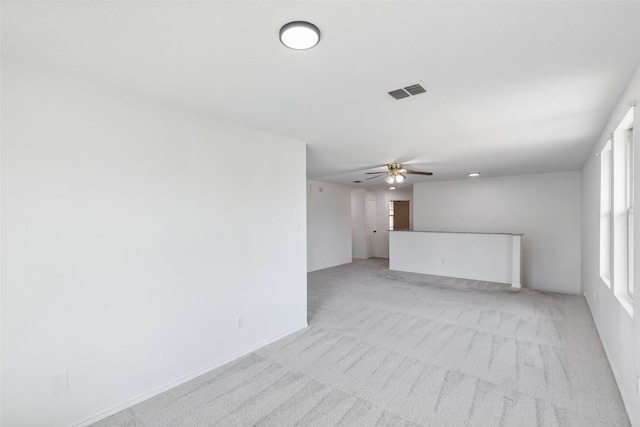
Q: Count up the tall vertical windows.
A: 2